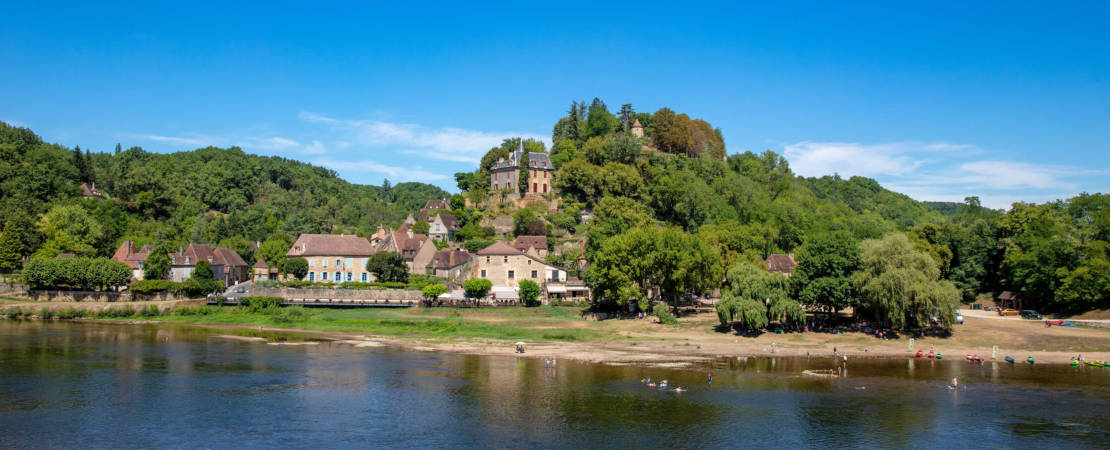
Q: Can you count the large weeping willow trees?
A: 2